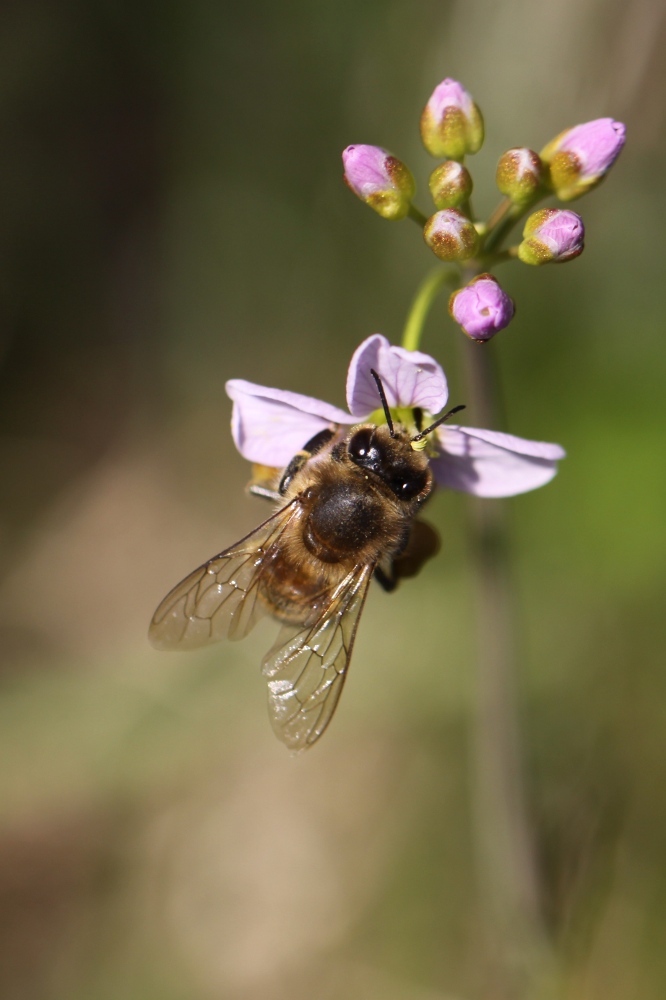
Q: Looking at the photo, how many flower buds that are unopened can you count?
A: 8